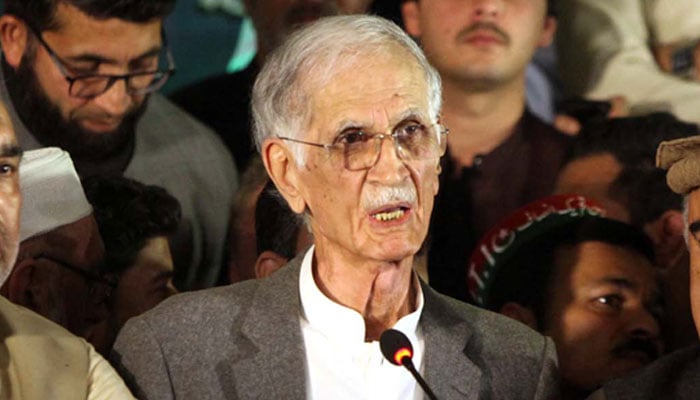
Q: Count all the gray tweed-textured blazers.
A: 1